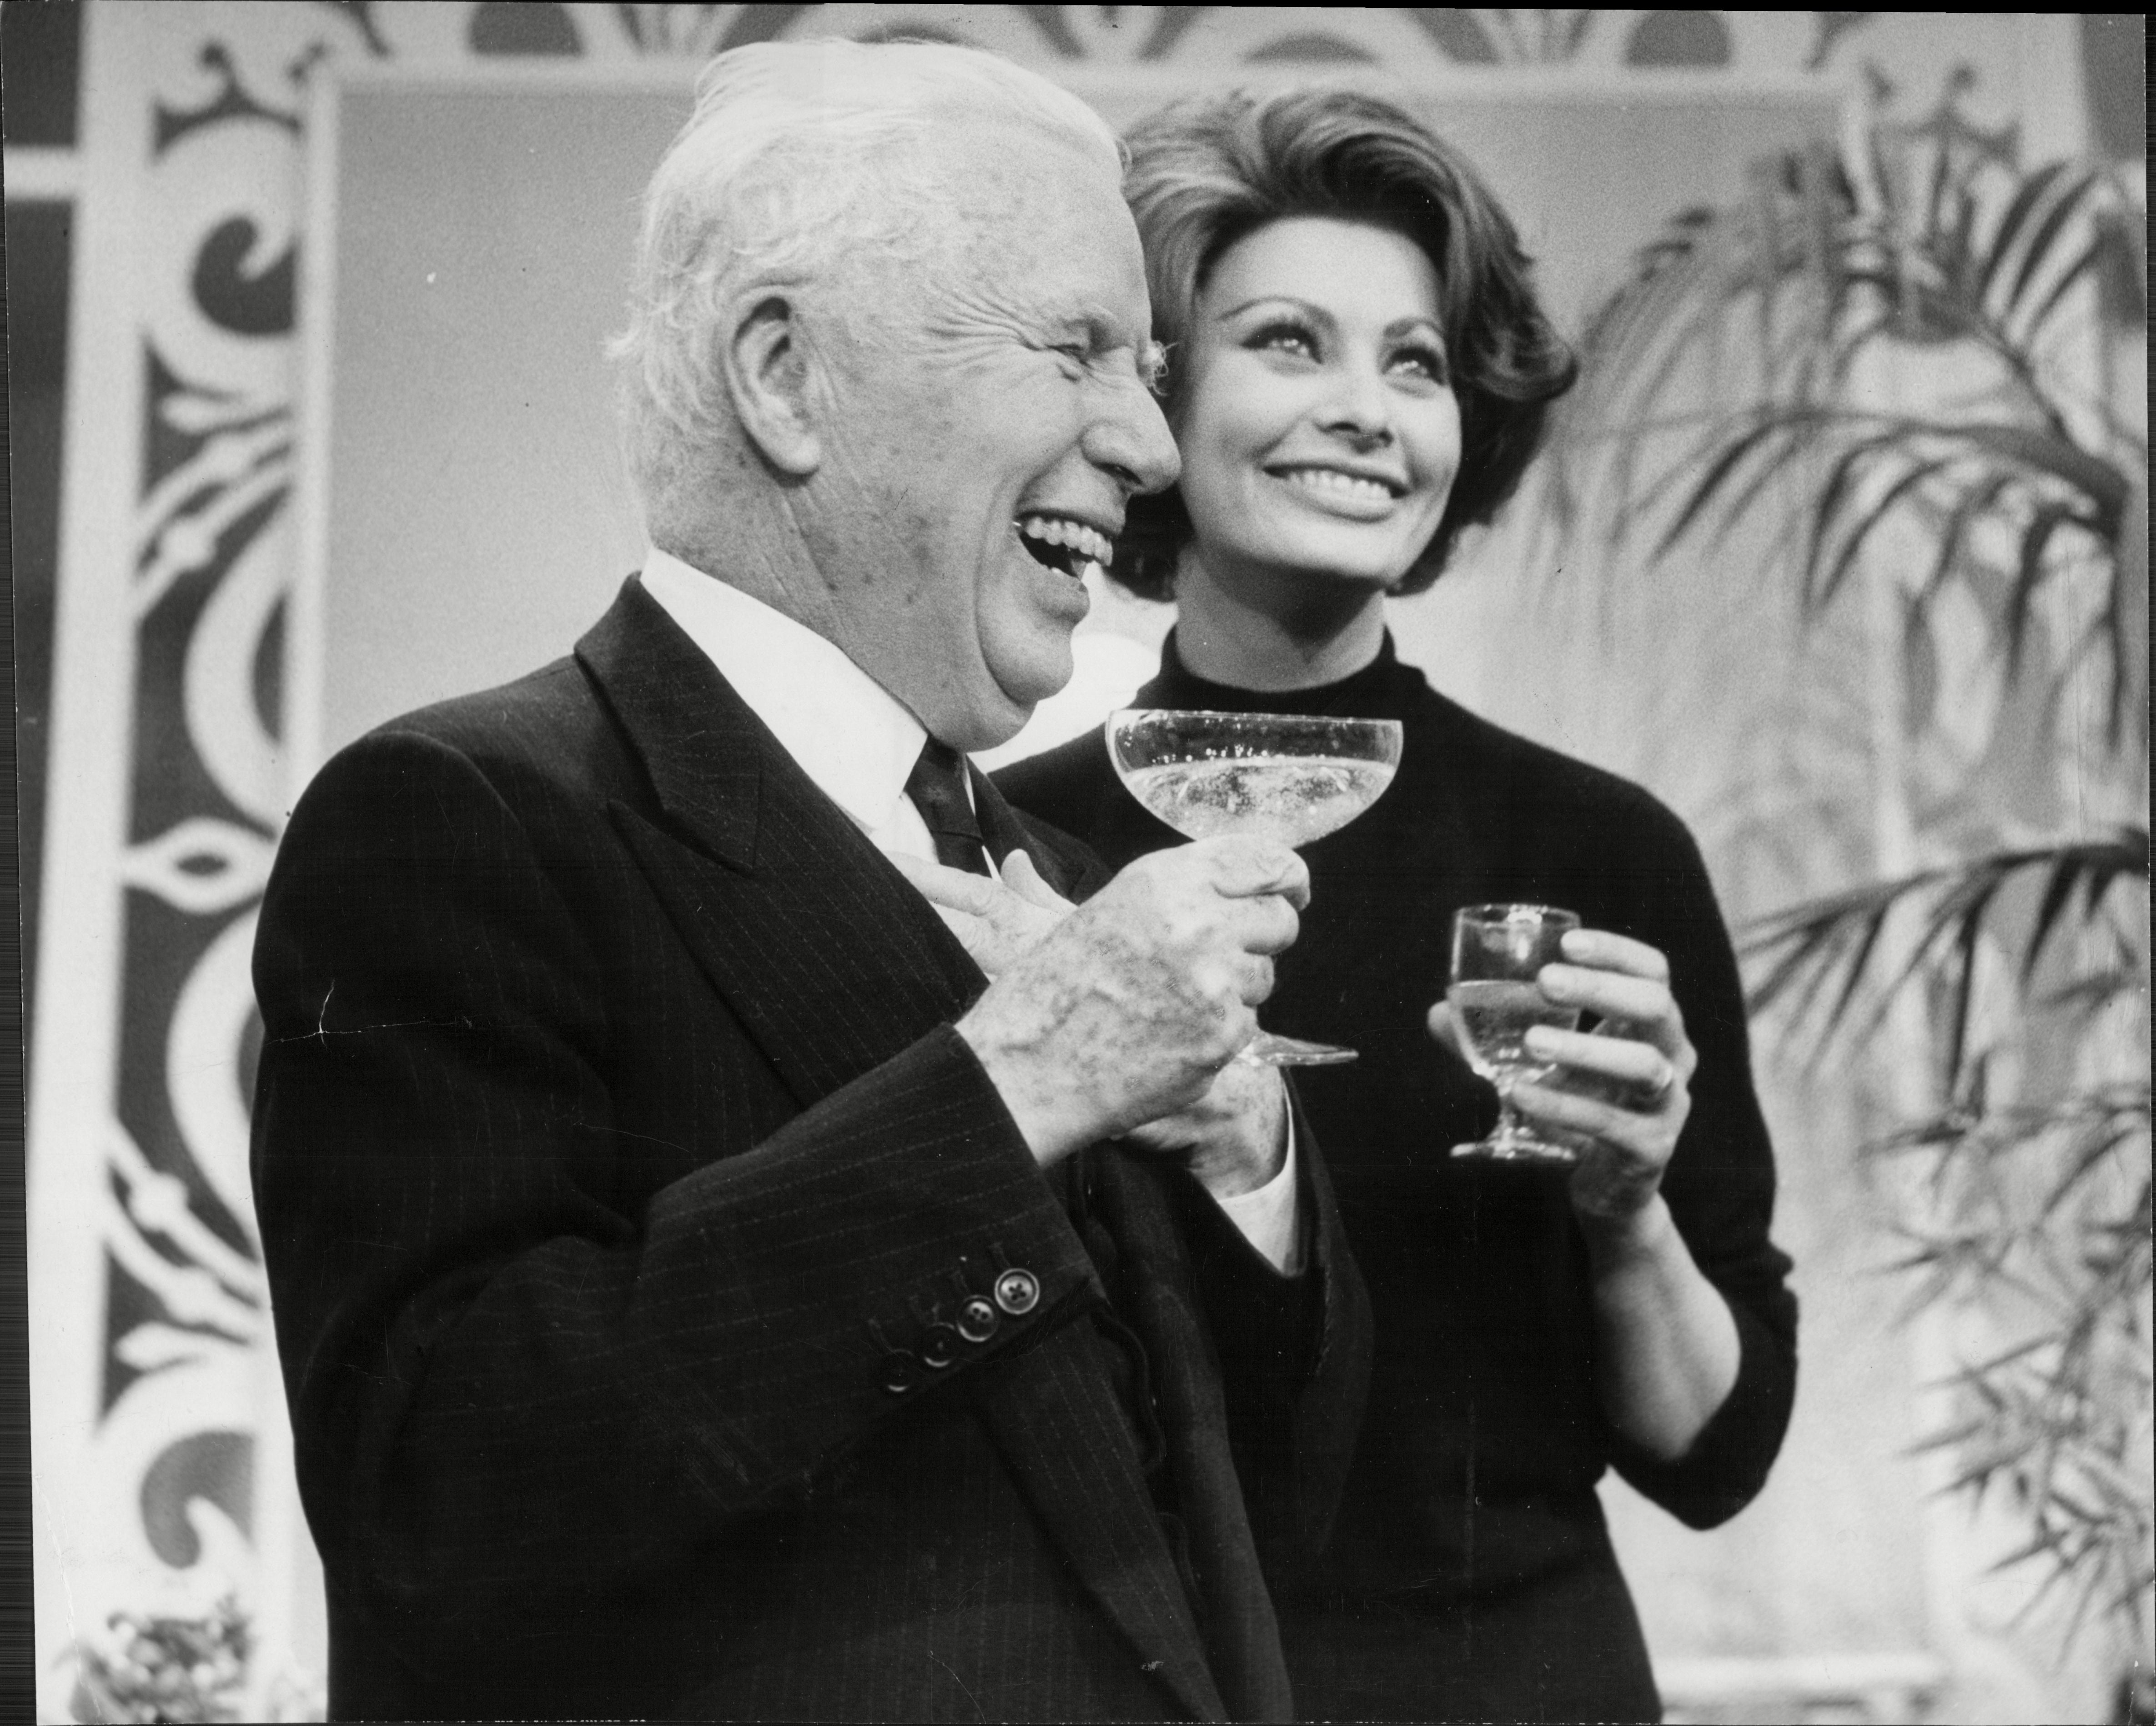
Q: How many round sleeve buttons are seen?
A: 4